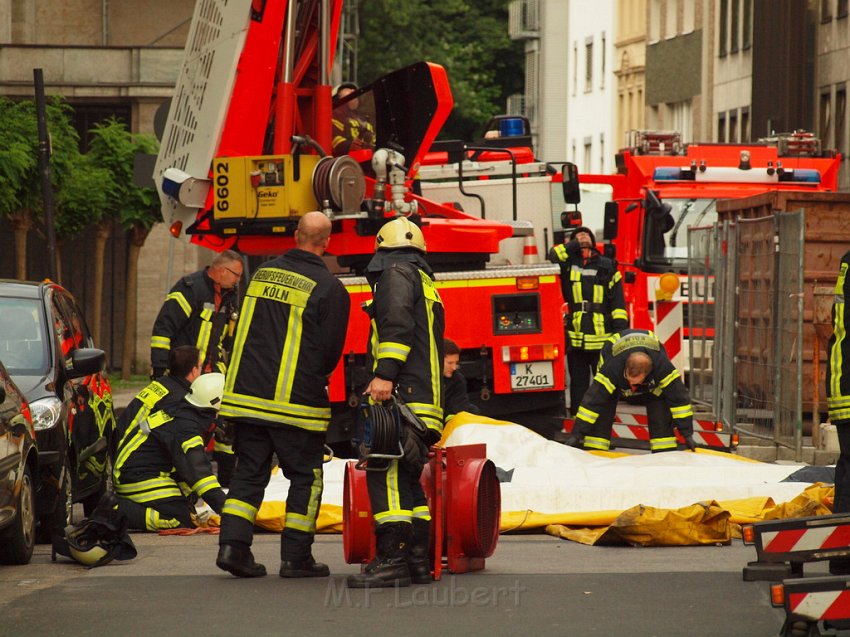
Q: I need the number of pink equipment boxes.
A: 0